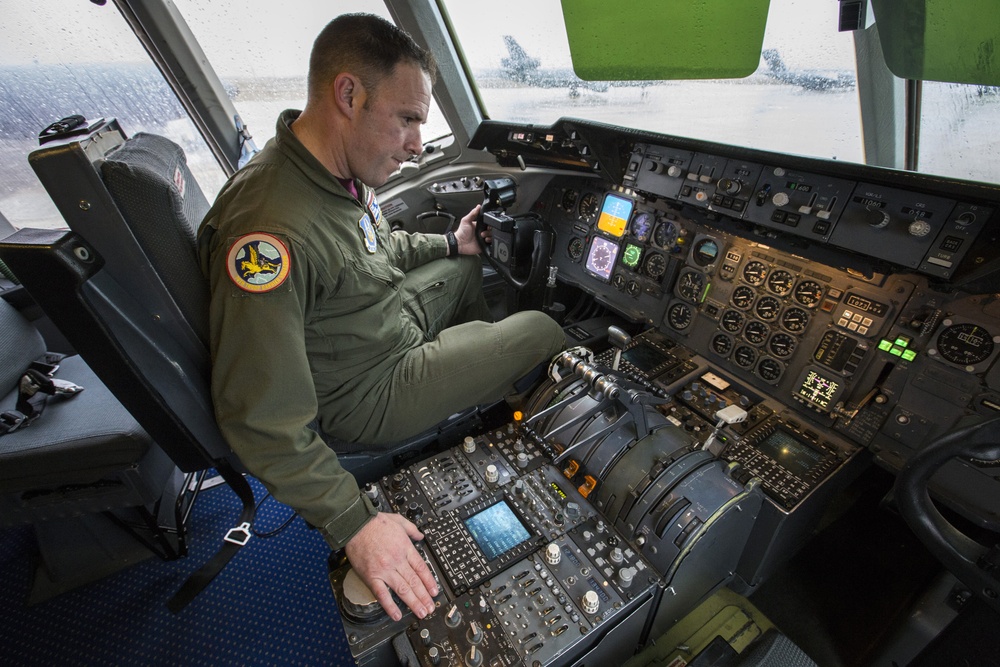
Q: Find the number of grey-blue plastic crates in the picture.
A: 0